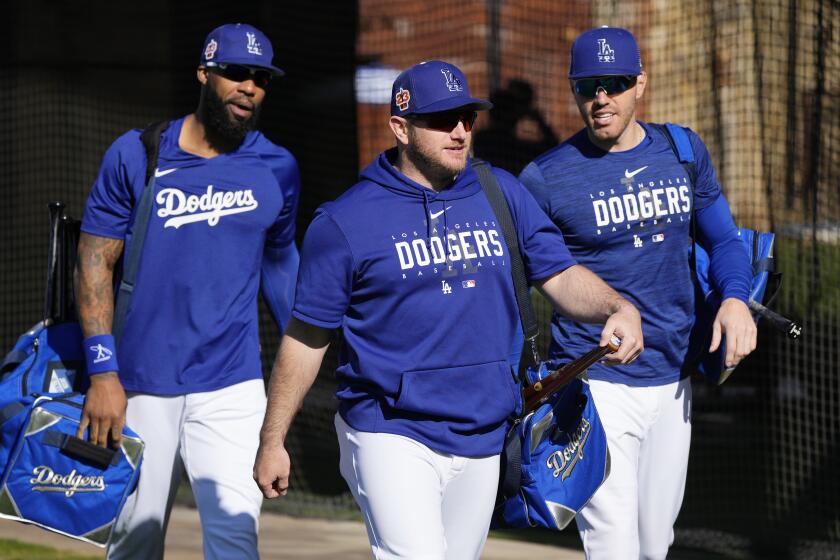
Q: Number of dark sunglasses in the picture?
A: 3